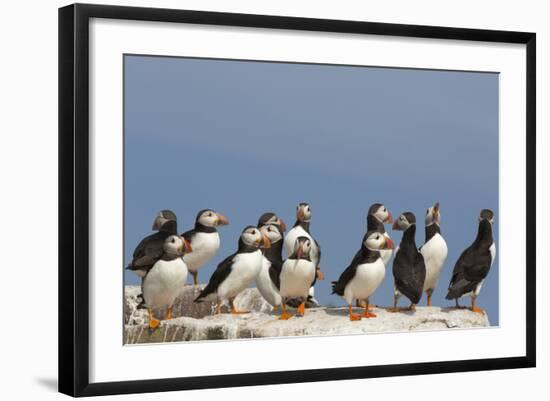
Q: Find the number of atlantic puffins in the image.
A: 13